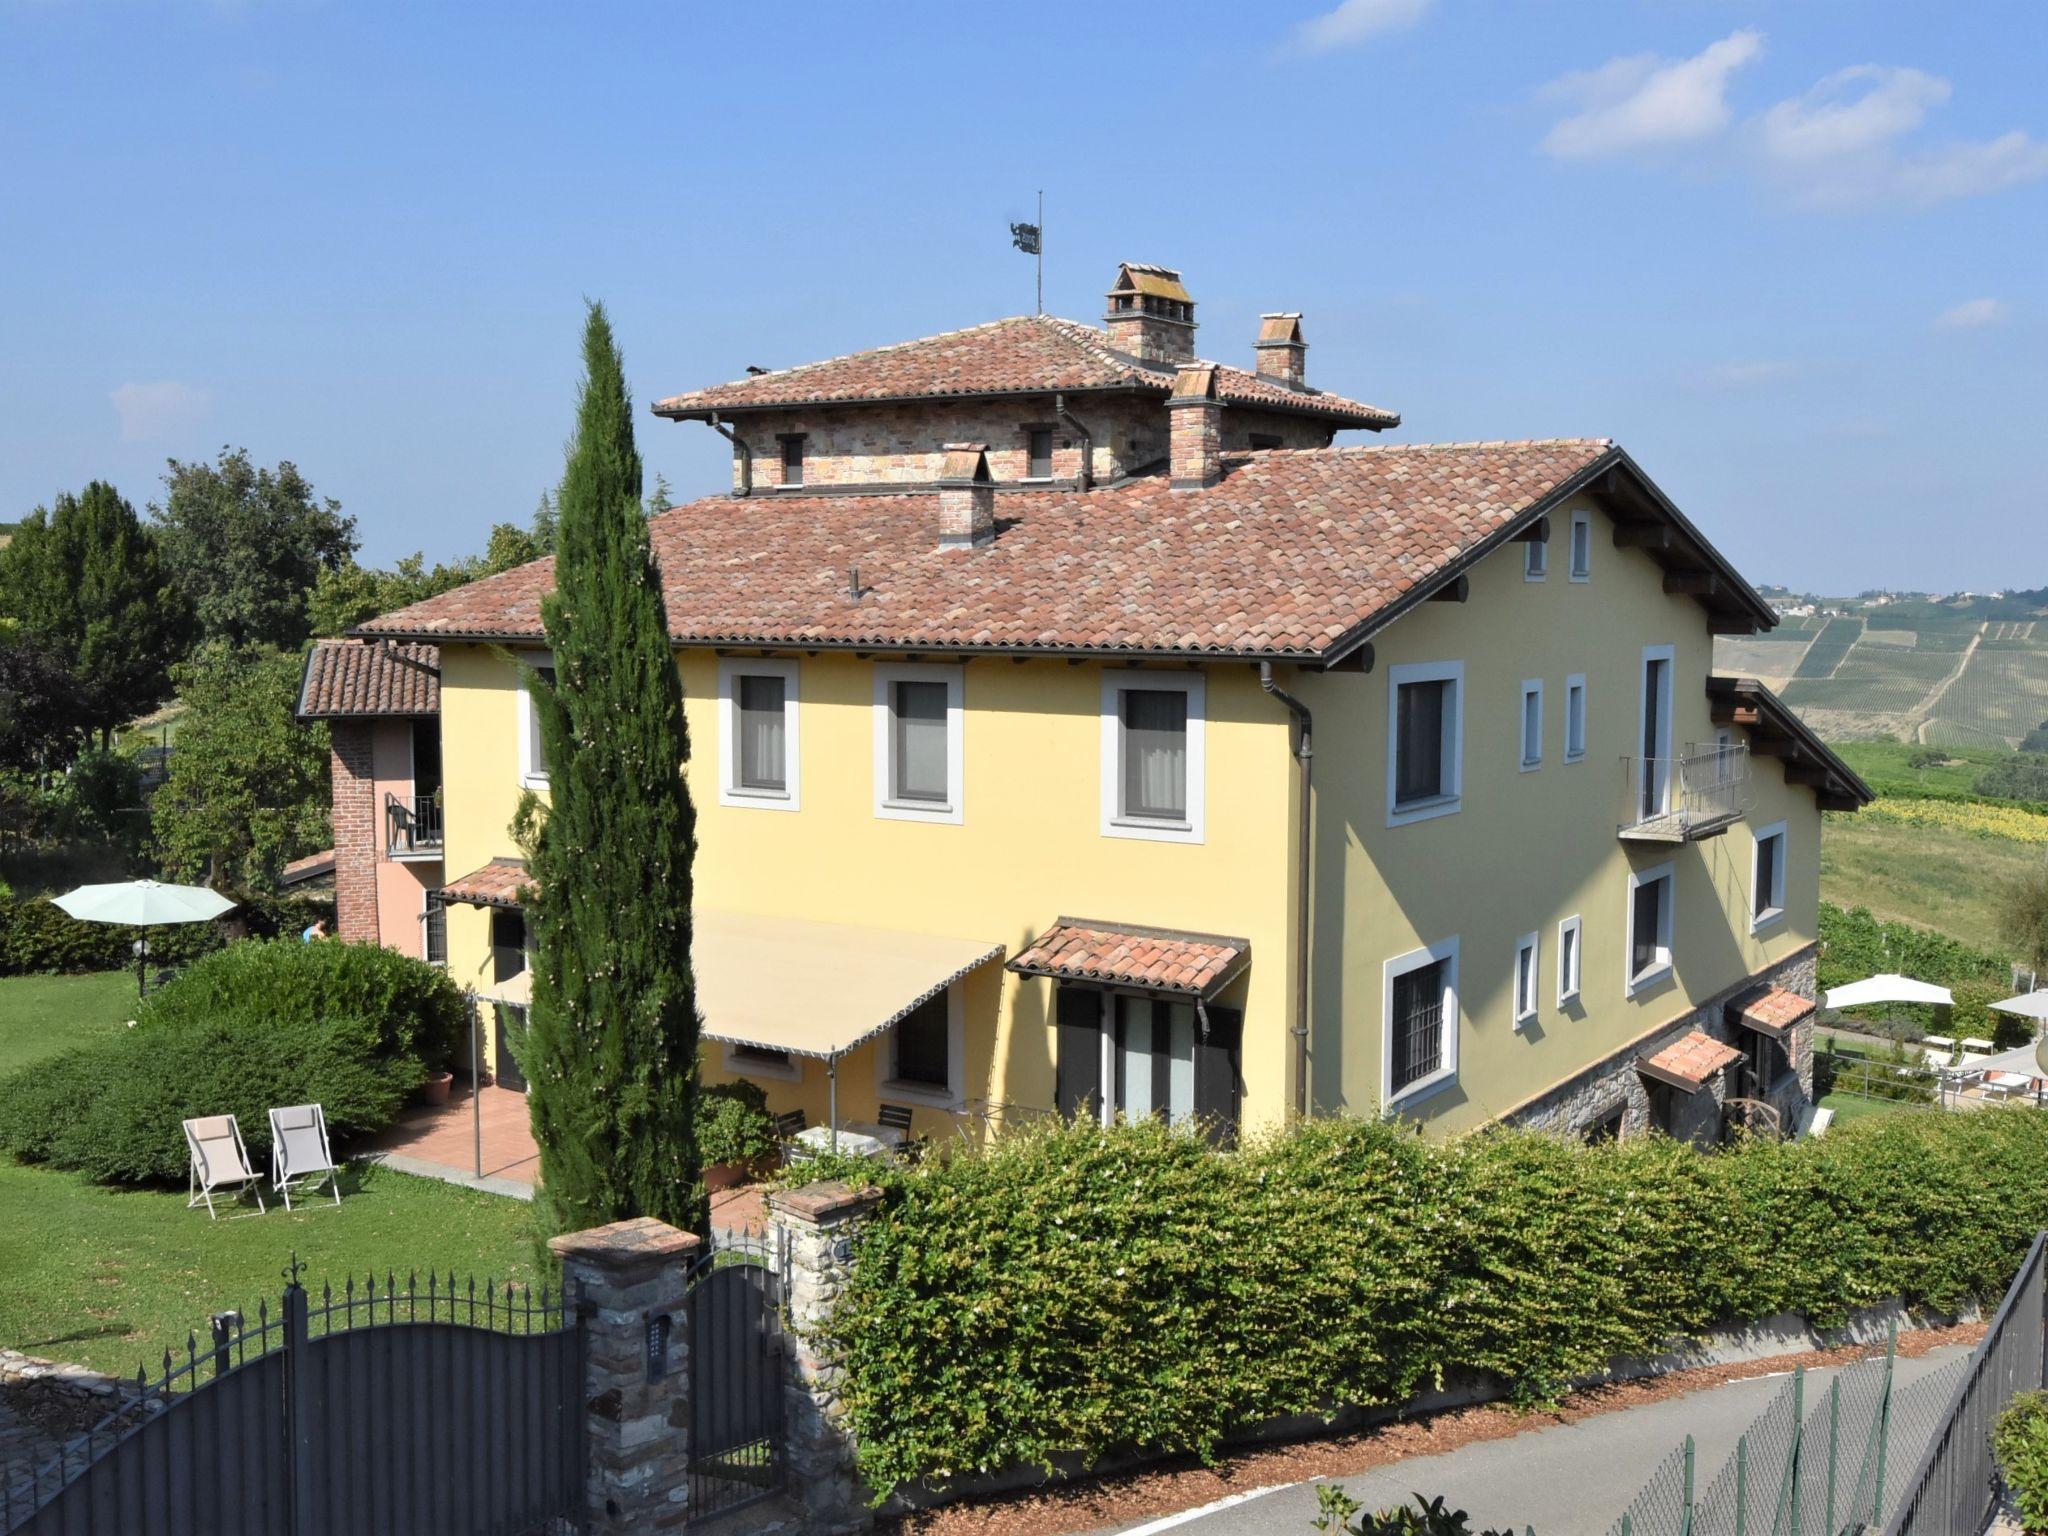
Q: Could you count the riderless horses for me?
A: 0